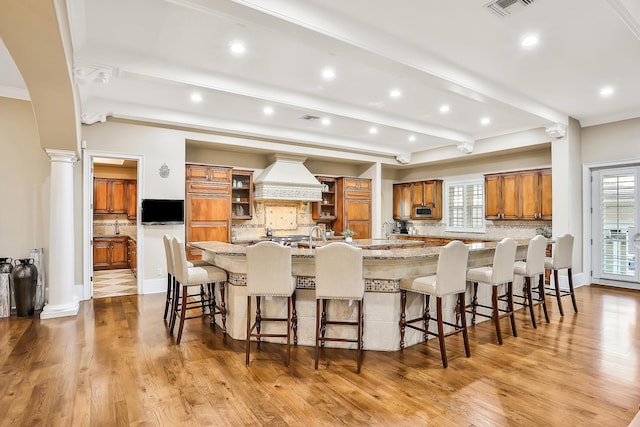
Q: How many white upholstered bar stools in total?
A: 8